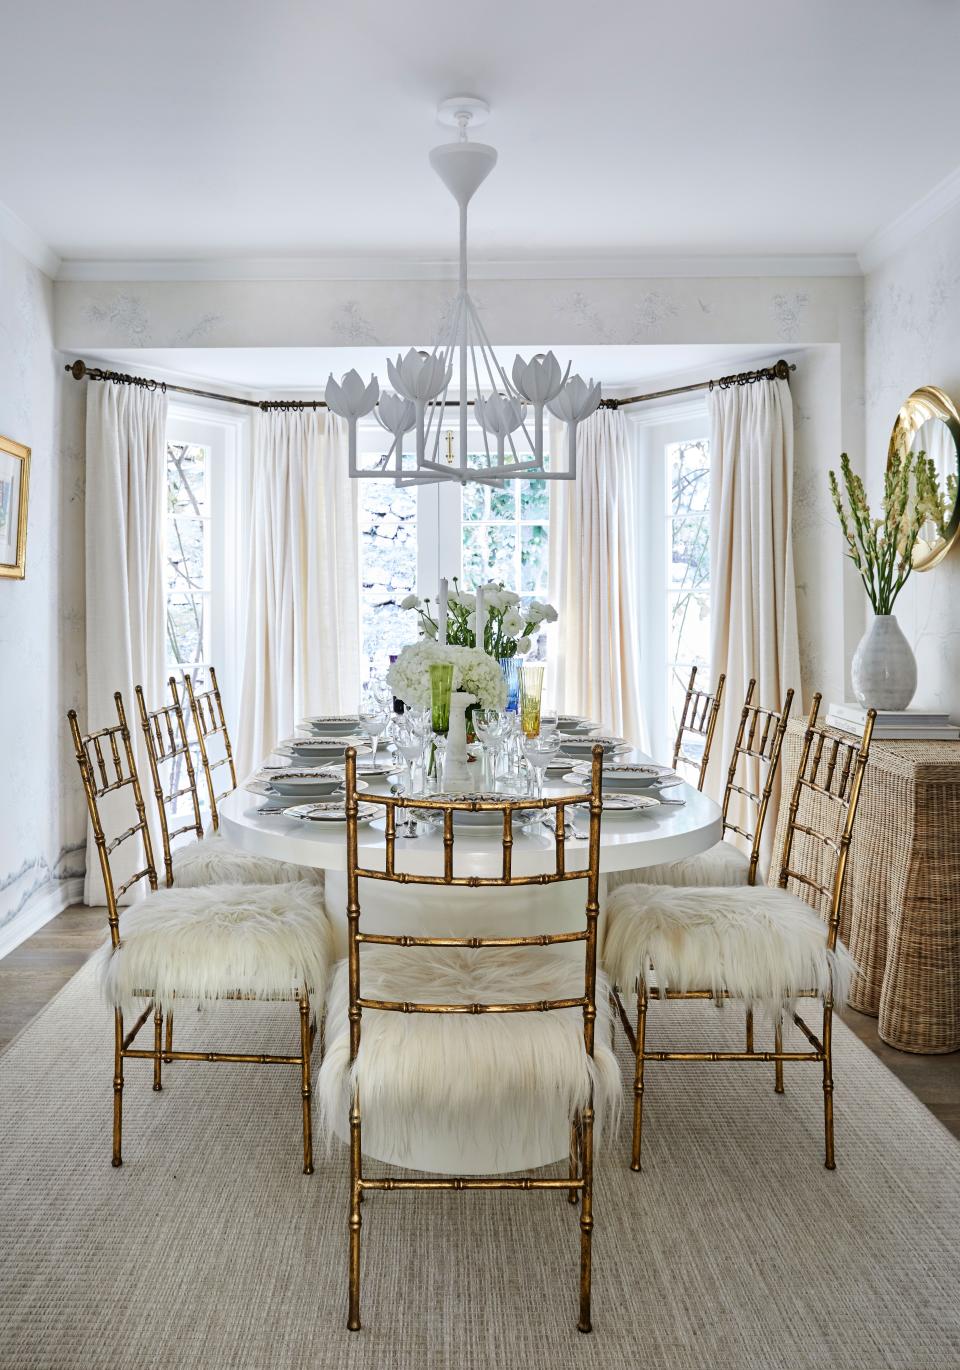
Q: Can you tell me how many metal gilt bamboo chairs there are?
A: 7